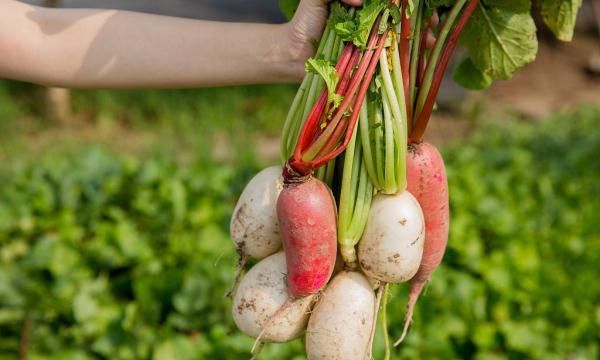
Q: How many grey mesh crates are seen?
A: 0